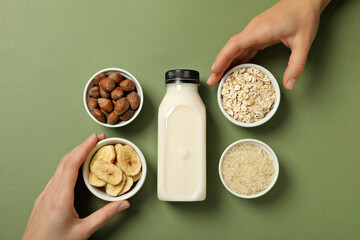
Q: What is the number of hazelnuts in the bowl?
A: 14